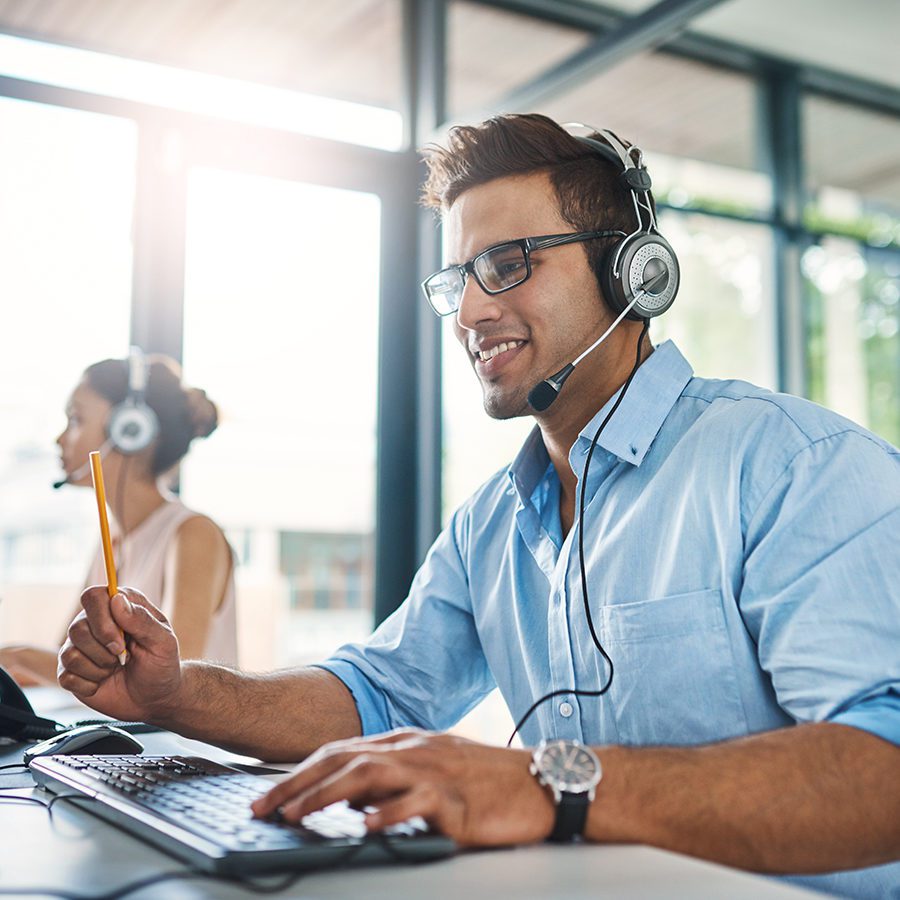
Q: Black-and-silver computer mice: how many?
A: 1